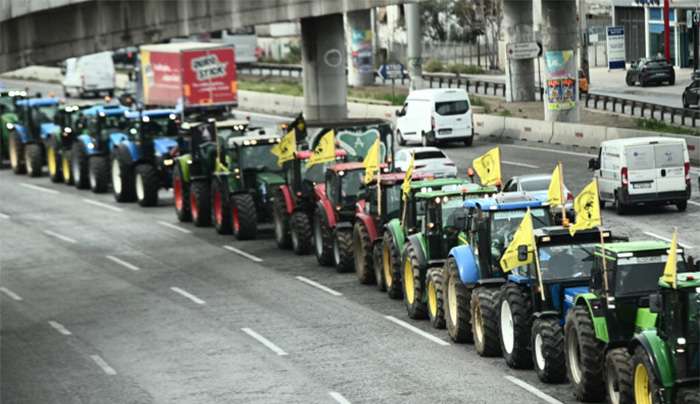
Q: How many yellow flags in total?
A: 9